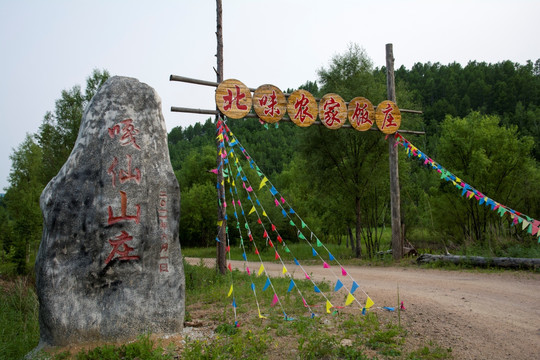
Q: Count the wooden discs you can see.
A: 6